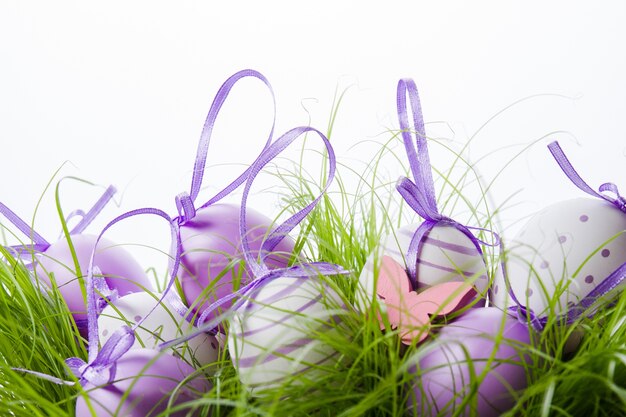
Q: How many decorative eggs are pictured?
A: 8